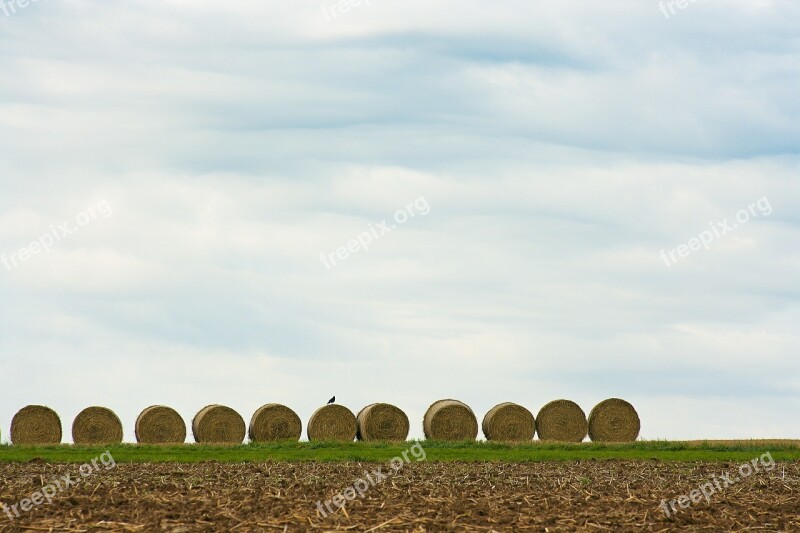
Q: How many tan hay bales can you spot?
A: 11